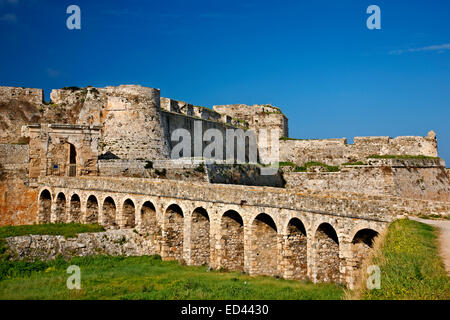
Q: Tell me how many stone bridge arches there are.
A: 14